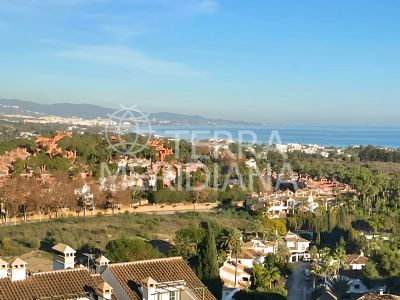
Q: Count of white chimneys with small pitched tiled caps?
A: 6